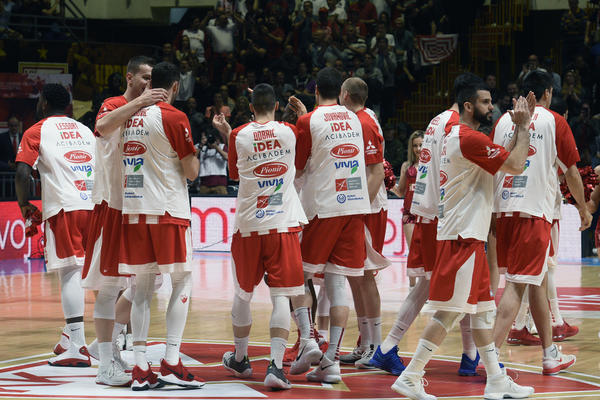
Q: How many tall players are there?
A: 9